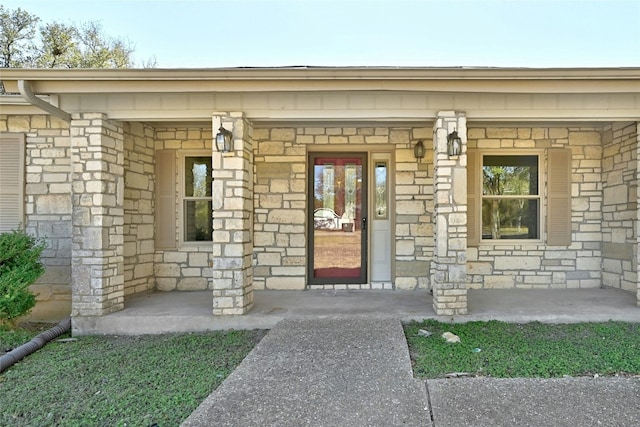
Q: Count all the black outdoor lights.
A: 3